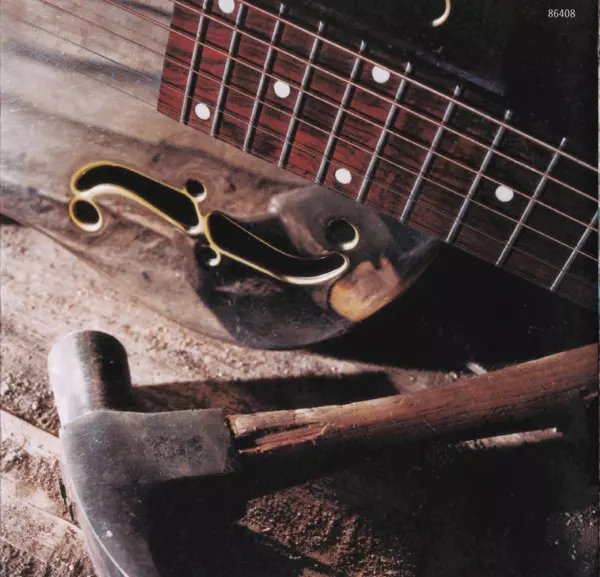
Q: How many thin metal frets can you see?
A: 10